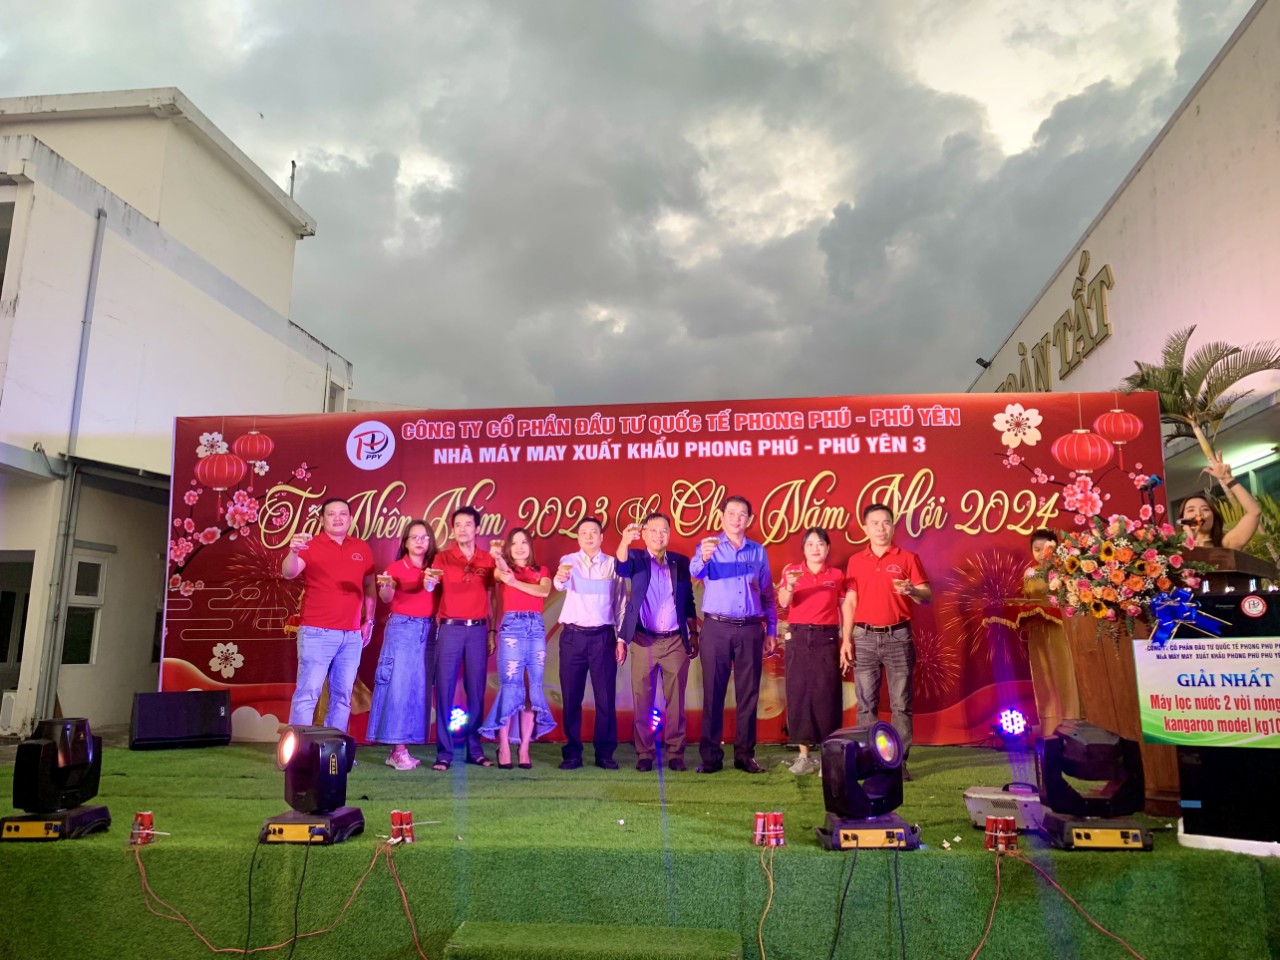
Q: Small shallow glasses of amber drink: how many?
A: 9